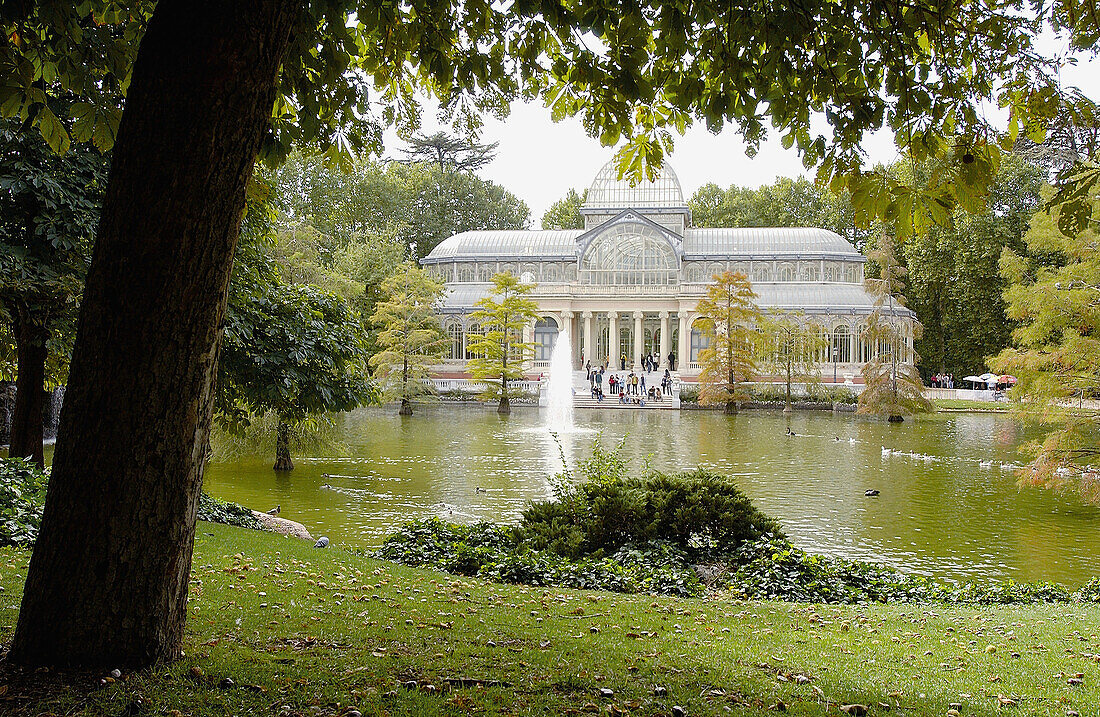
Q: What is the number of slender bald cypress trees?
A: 5